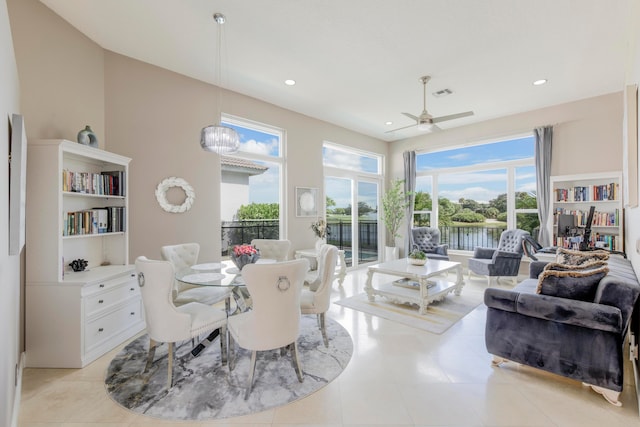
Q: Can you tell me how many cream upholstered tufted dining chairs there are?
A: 5